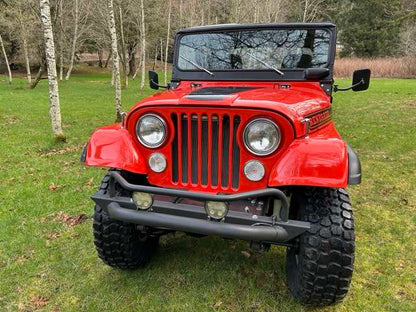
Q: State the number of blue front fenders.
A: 0